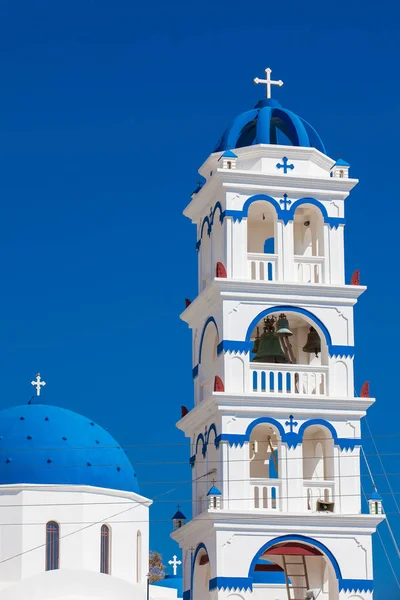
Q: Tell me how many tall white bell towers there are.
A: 1